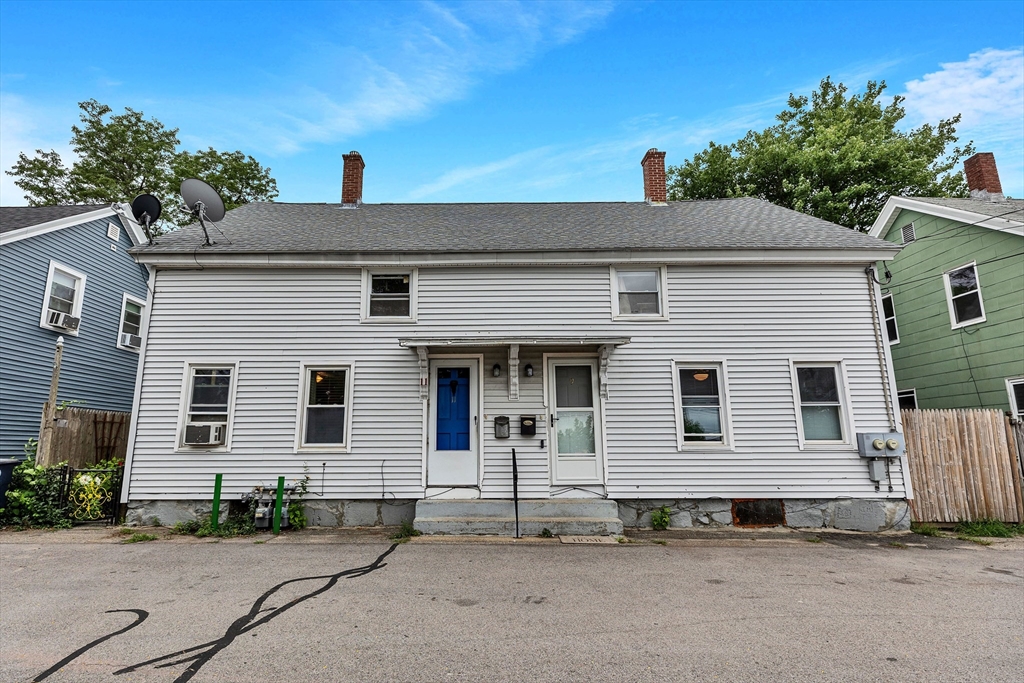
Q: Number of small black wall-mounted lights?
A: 2